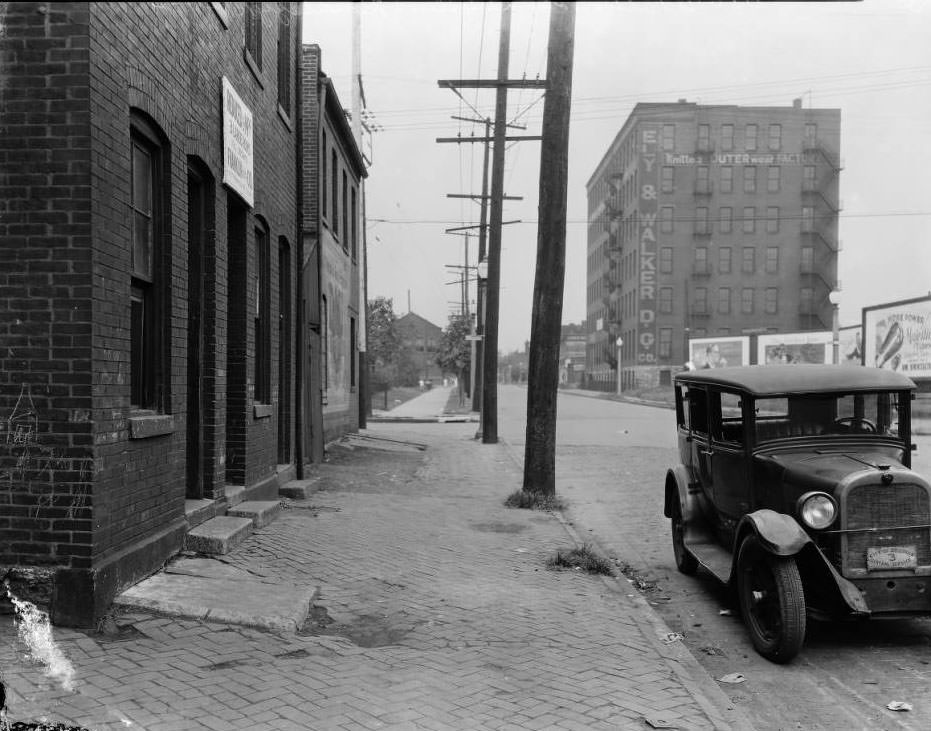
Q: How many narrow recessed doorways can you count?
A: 3